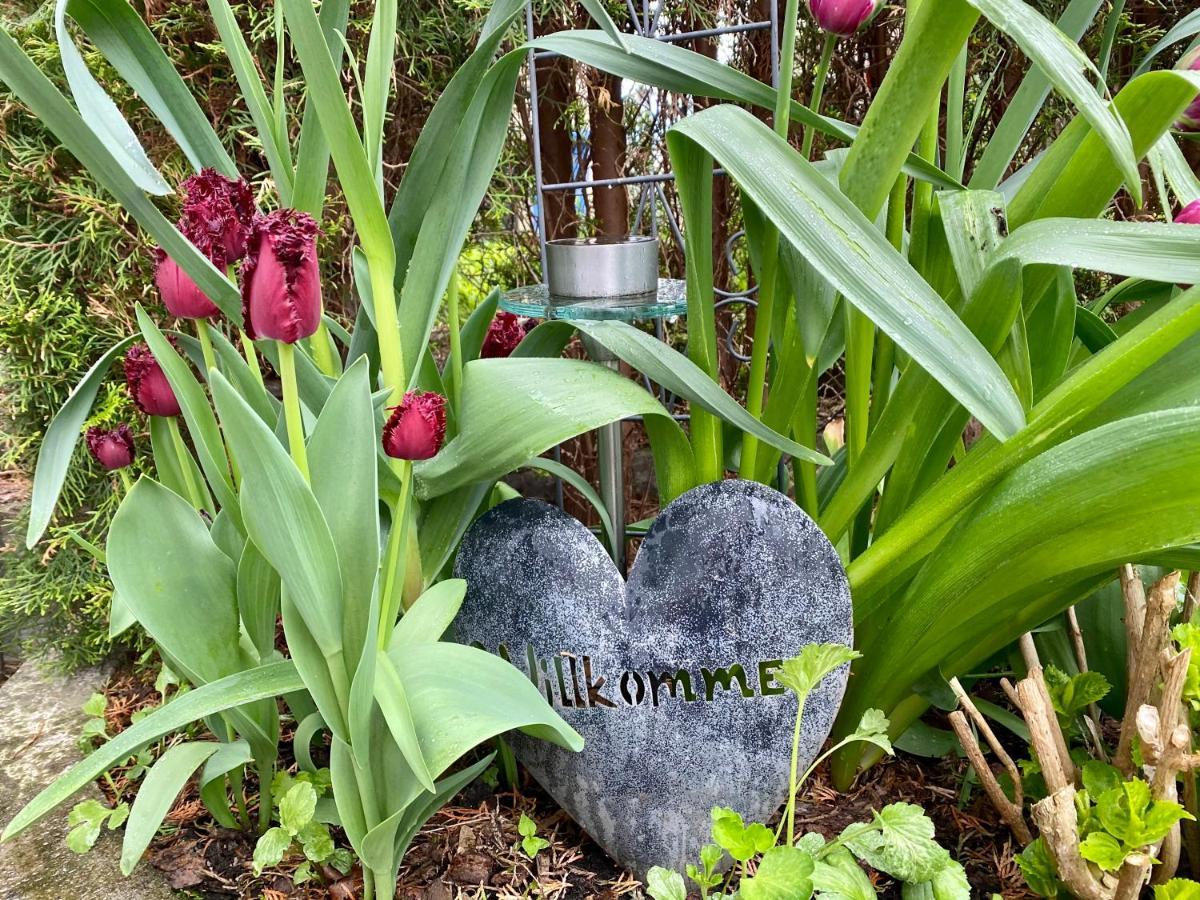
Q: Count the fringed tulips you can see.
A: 7